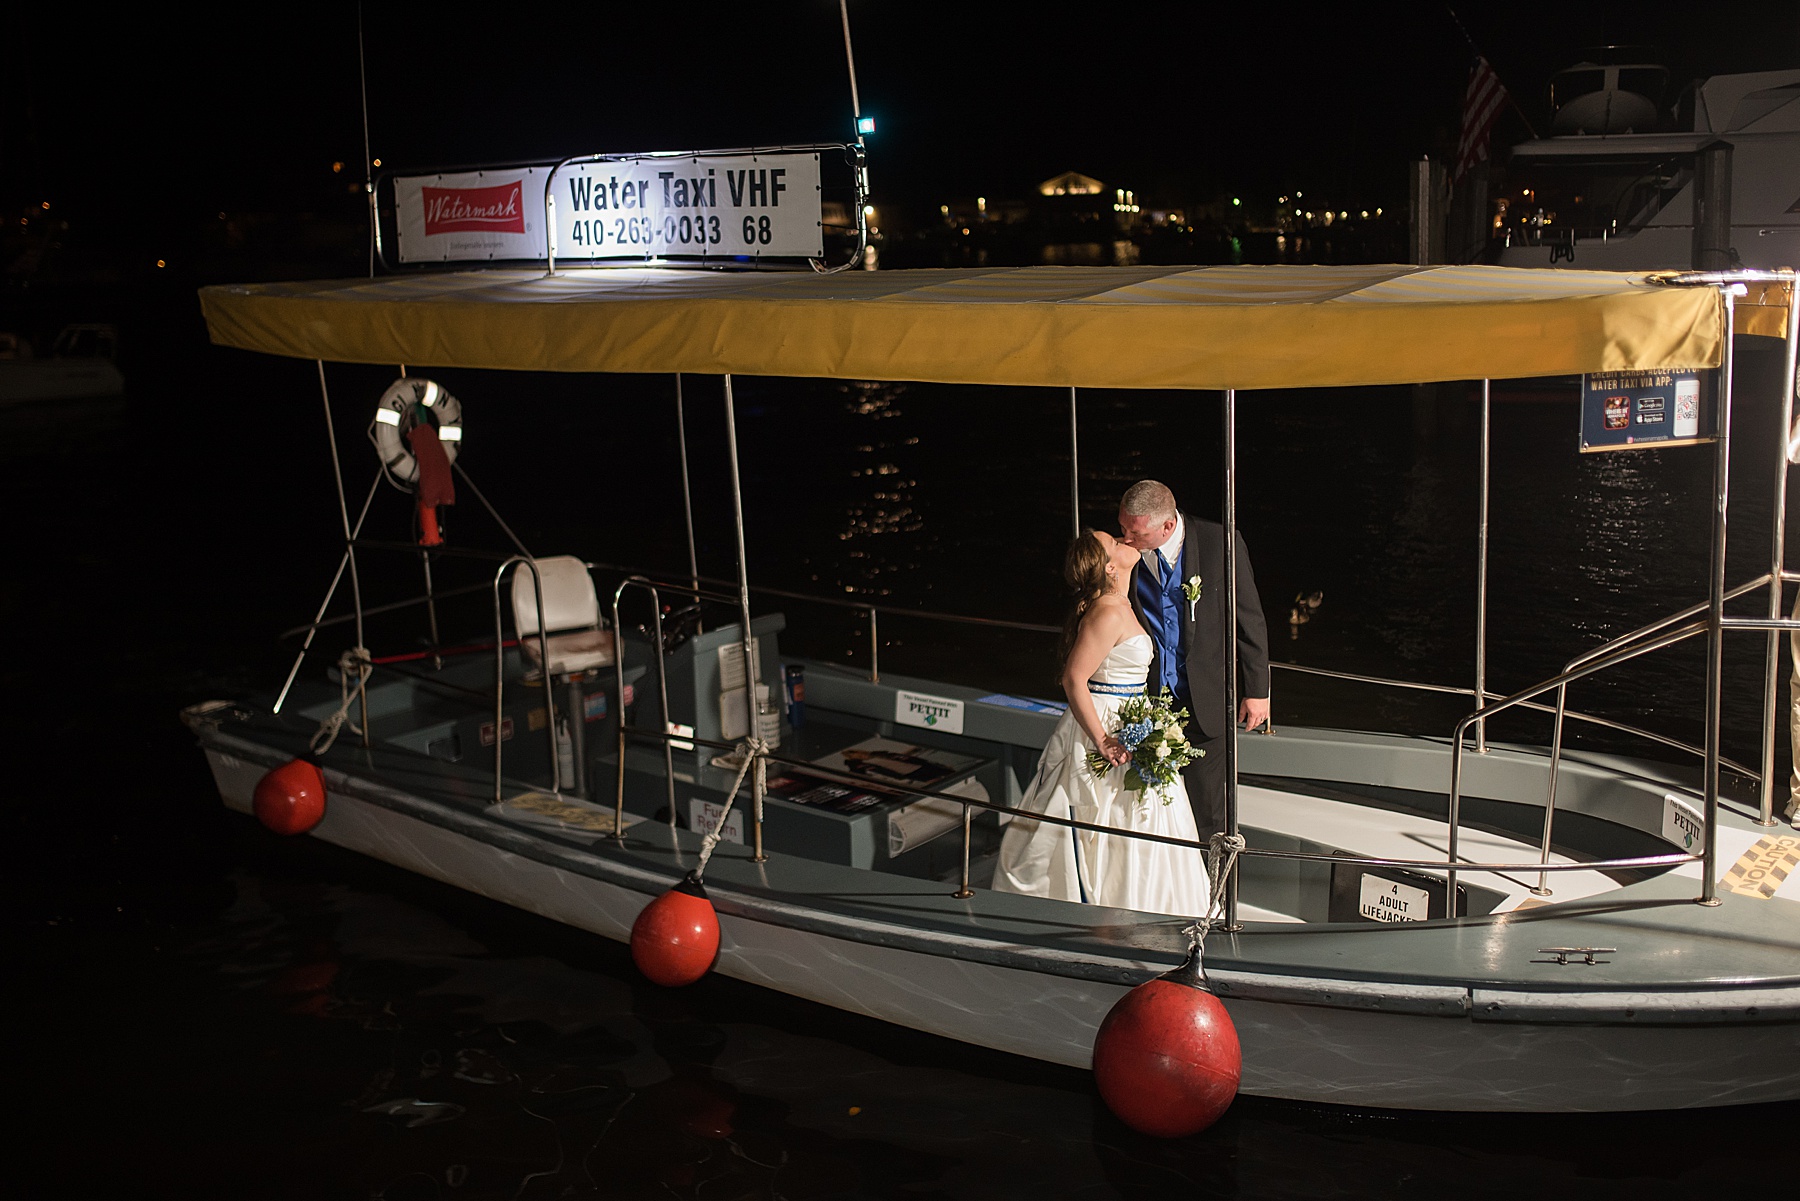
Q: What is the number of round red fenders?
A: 3